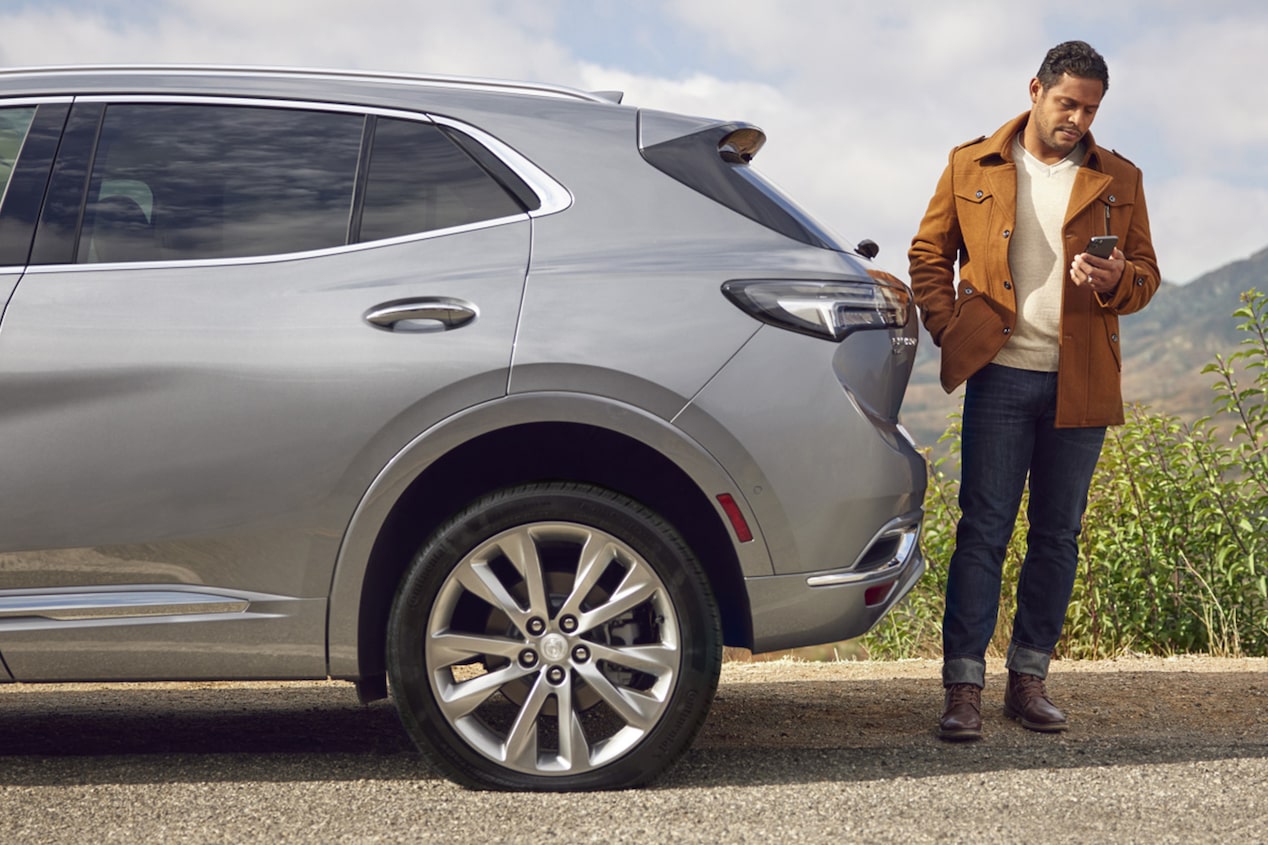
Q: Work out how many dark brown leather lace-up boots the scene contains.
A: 2